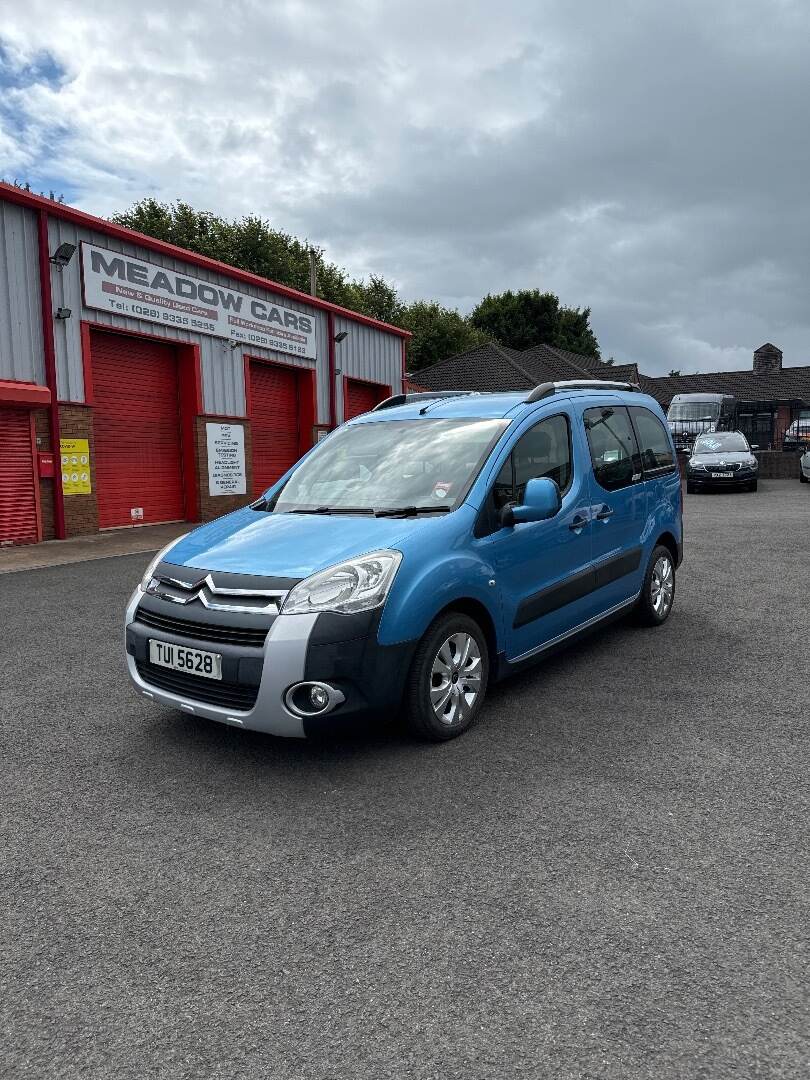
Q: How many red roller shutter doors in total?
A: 4